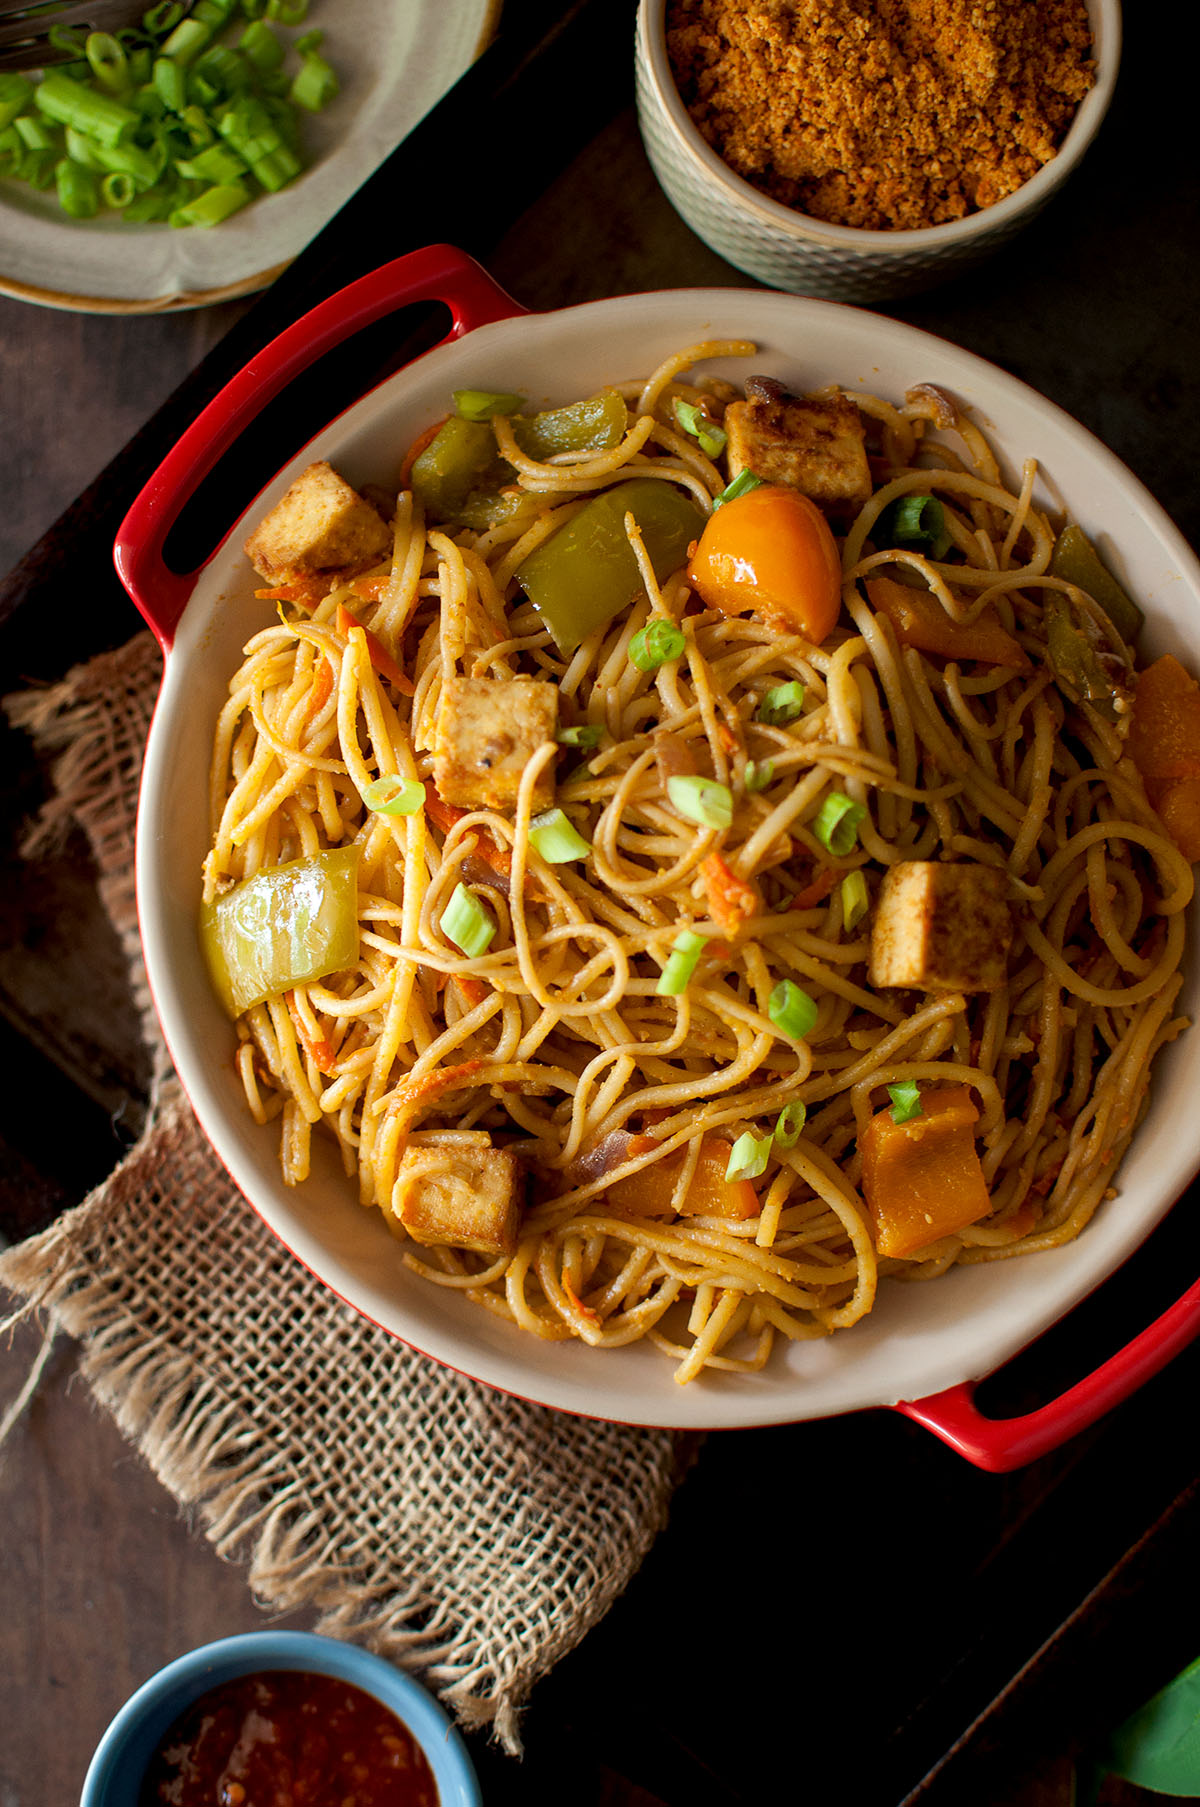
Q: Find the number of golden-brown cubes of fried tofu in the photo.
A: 5